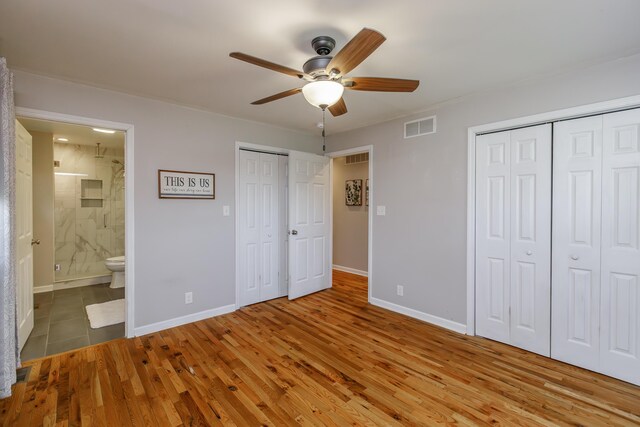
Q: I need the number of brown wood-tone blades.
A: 5